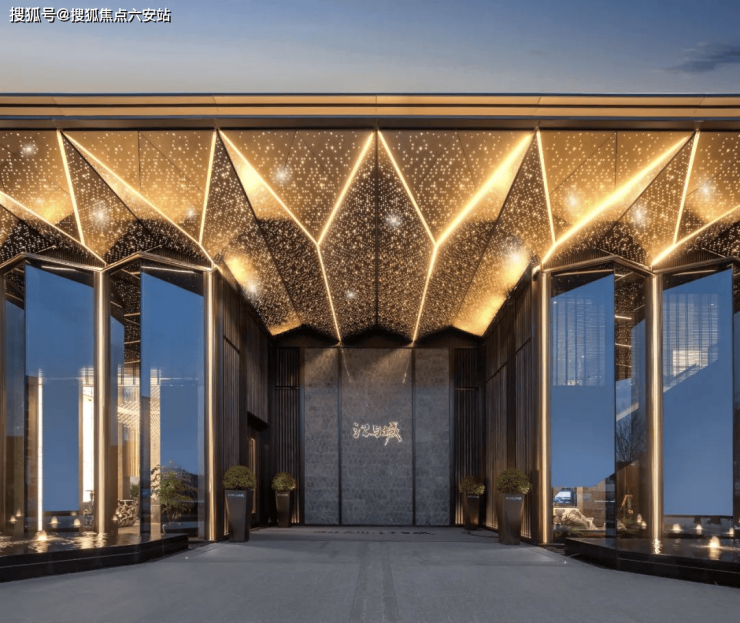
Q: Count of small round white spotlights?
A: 11